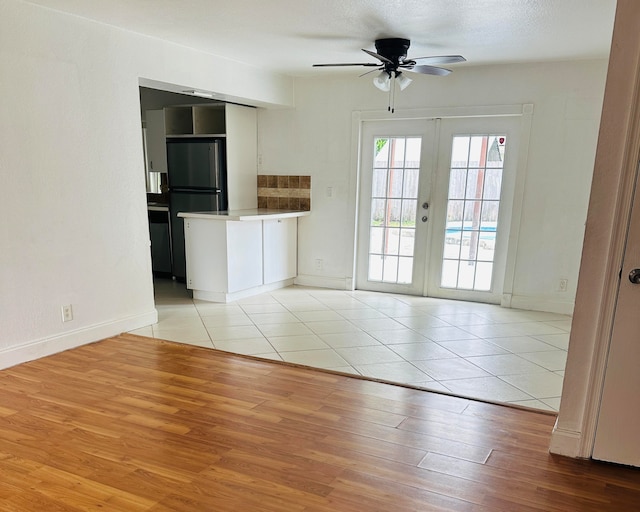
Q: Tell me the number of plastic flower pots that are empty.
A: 0